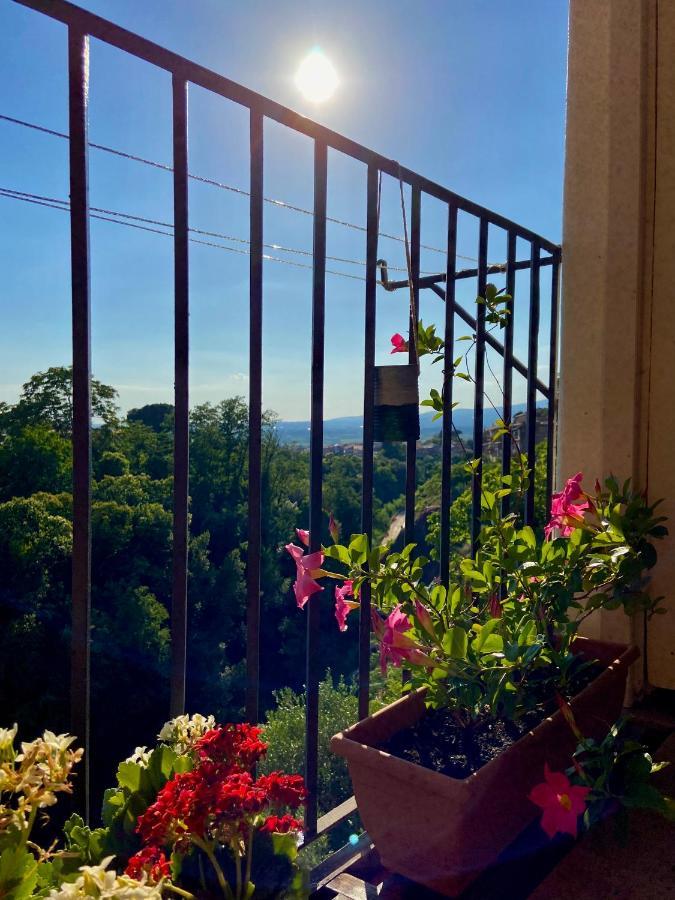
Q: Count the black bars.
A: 11